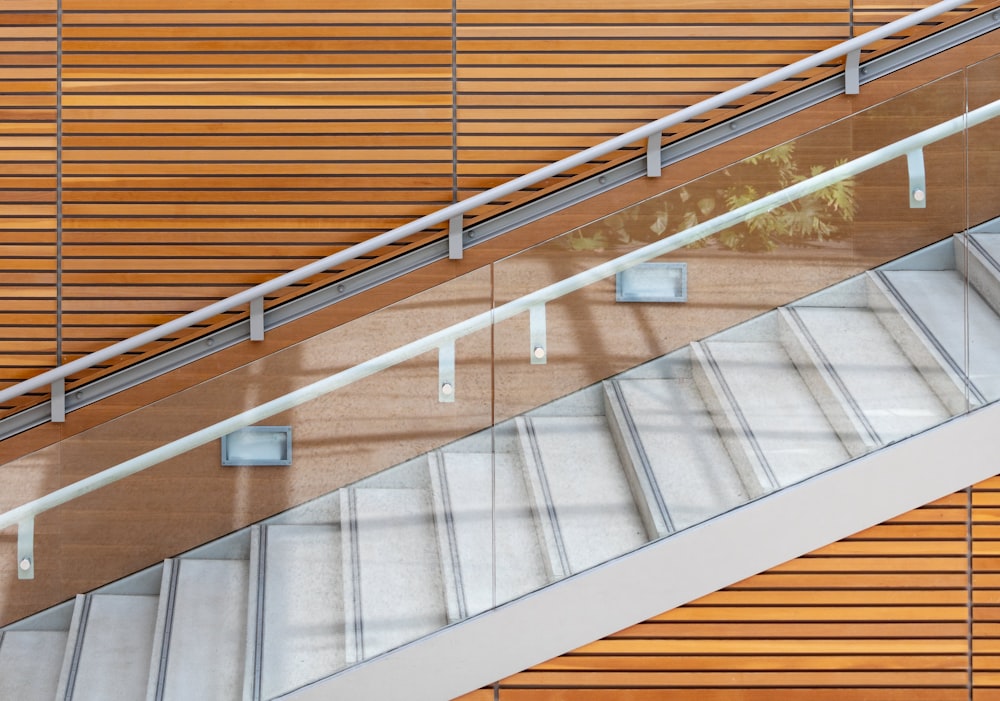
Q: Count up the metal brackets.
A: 9